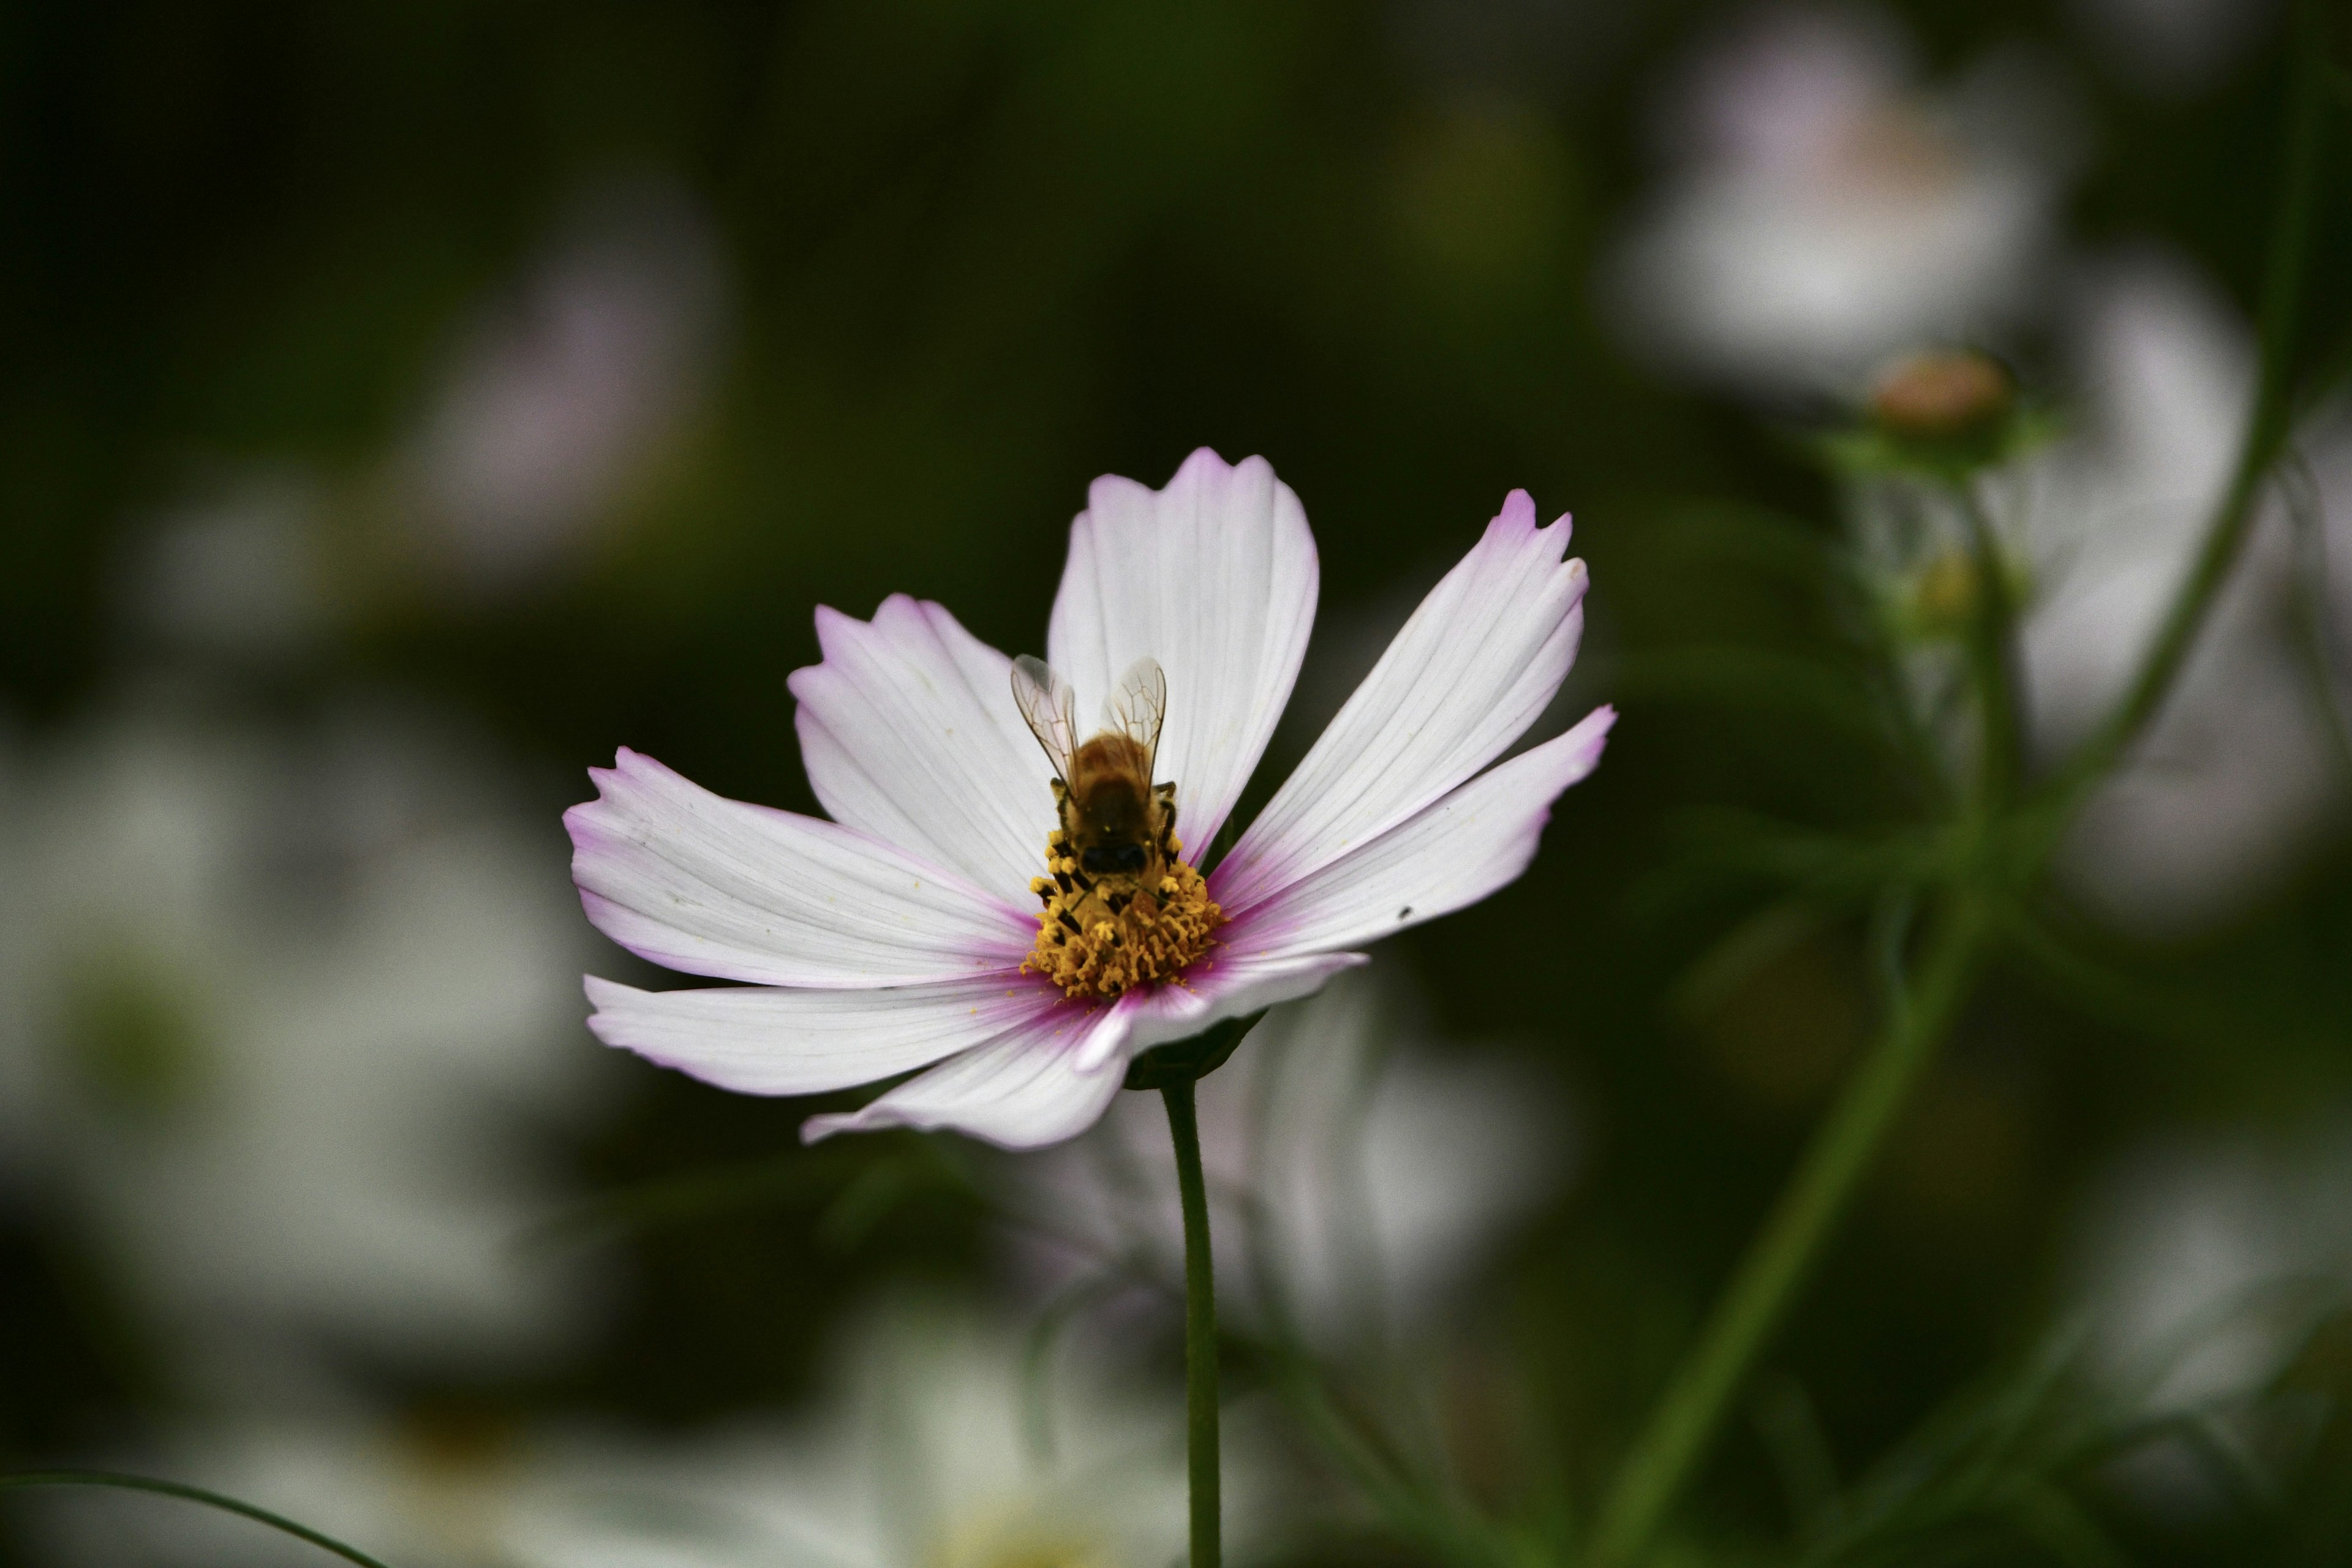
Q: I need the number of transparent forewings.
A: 2